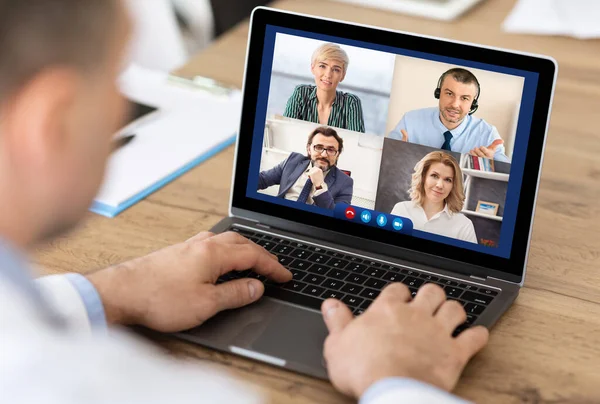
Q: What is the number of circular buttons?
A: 4